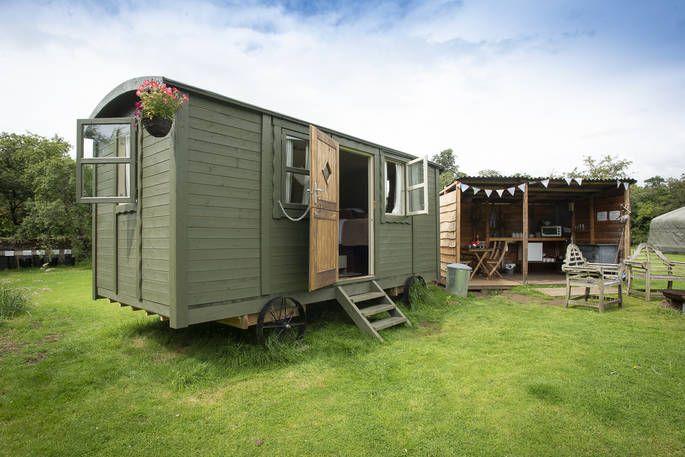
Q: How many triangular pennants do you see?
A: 11